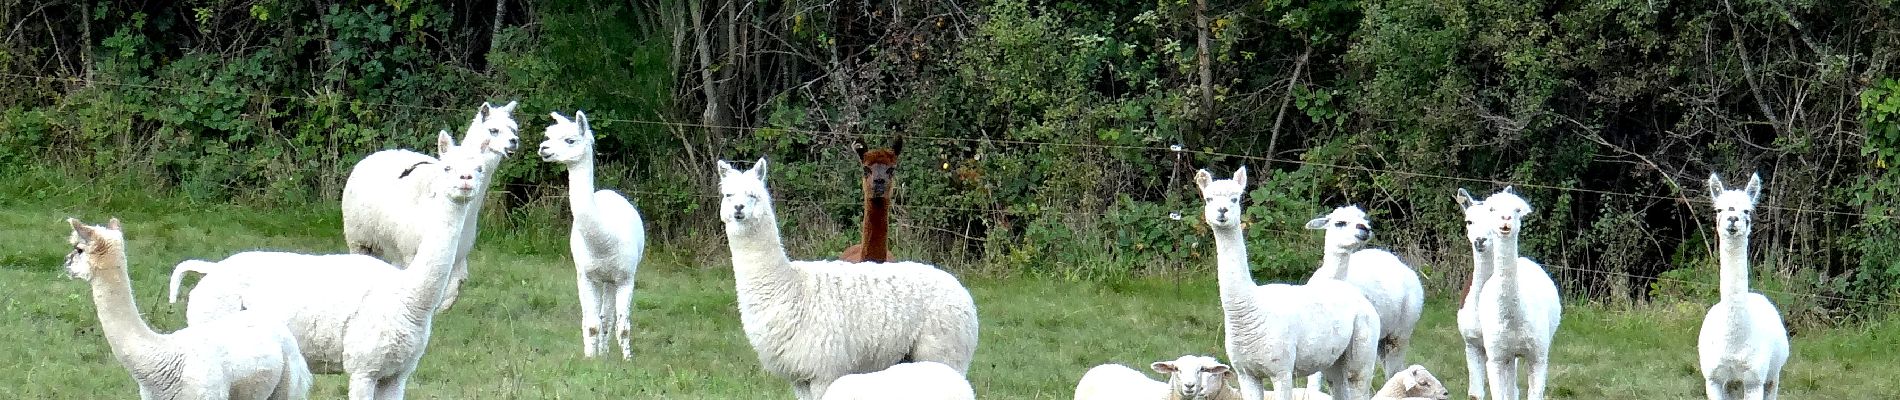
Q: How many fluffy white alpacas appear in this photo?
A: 10